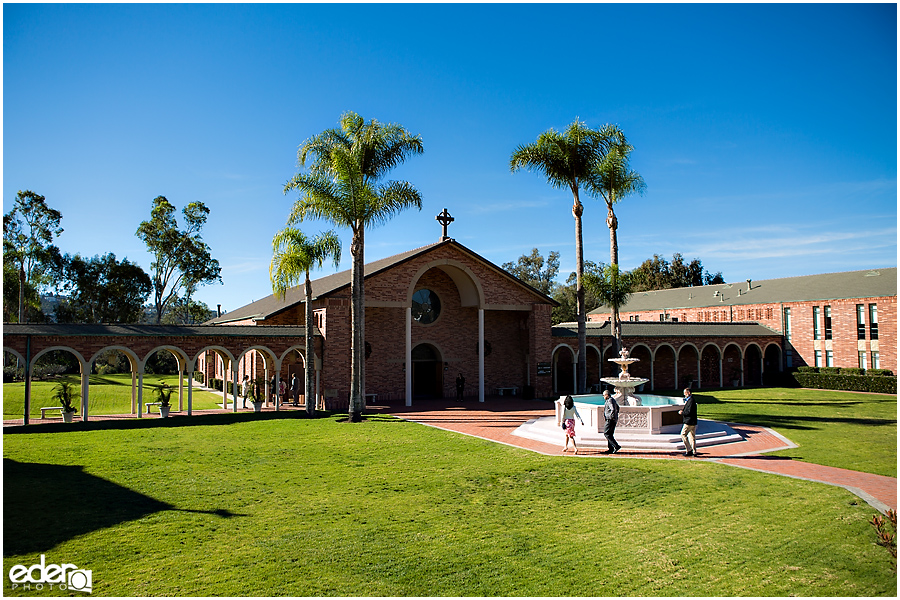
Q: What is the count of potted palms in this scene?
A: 3